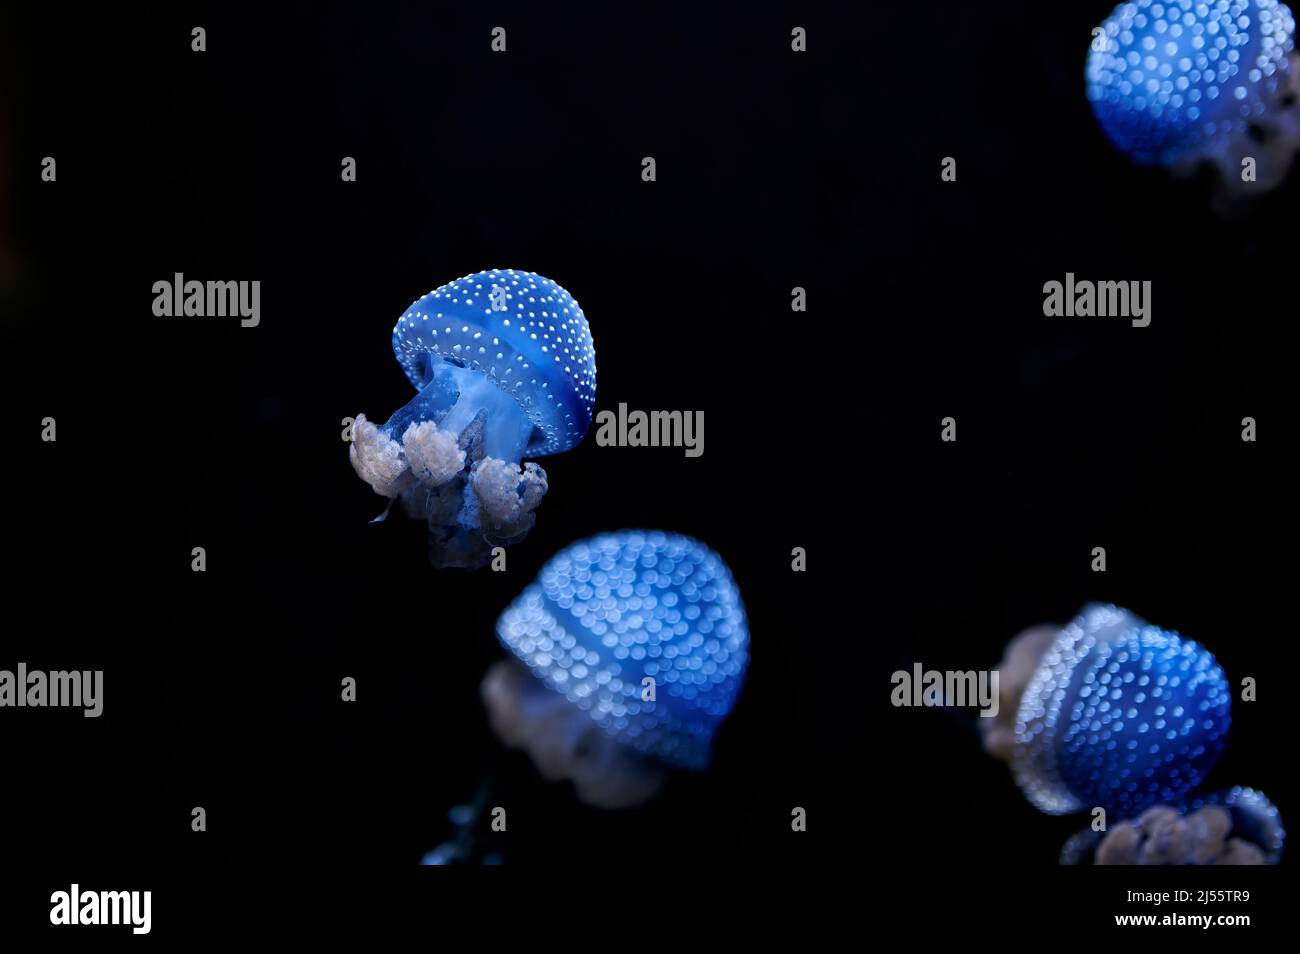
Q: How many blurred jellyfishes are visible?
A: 4